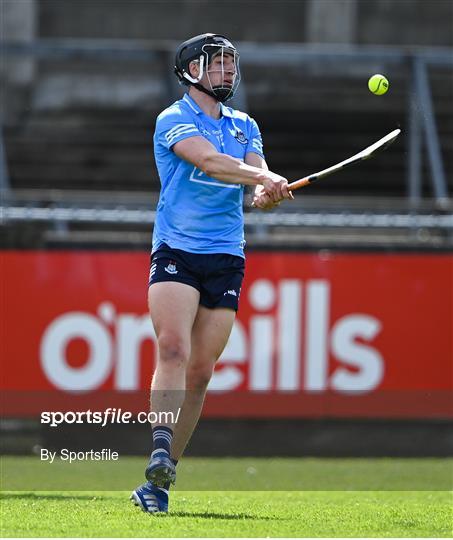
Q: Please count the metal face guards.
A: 1